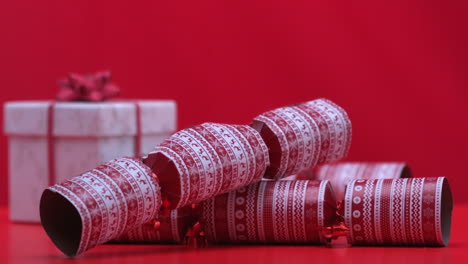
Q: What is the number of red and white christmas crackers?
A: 3